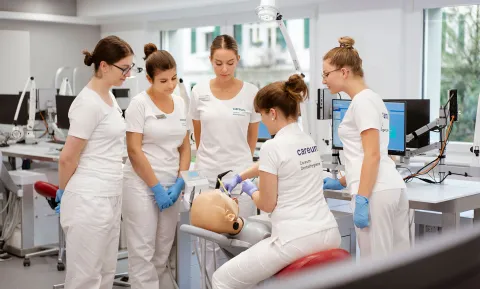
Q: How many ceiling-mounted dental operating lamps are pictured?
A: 1